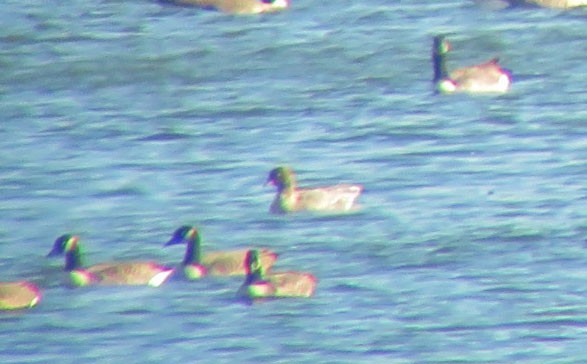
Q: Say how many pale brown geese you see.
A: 1